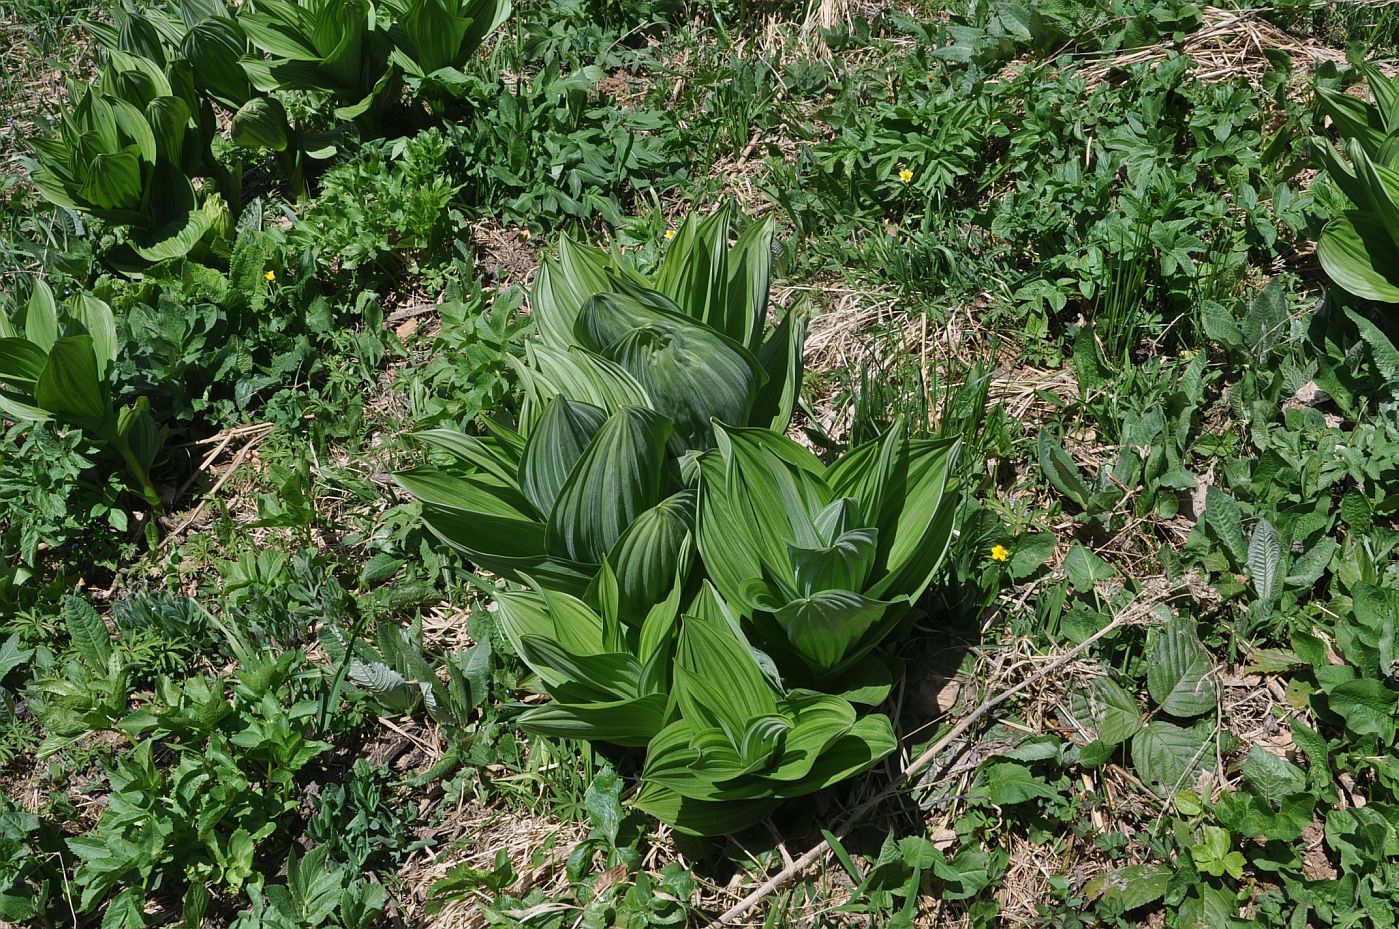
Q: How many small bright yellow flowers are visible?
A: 4